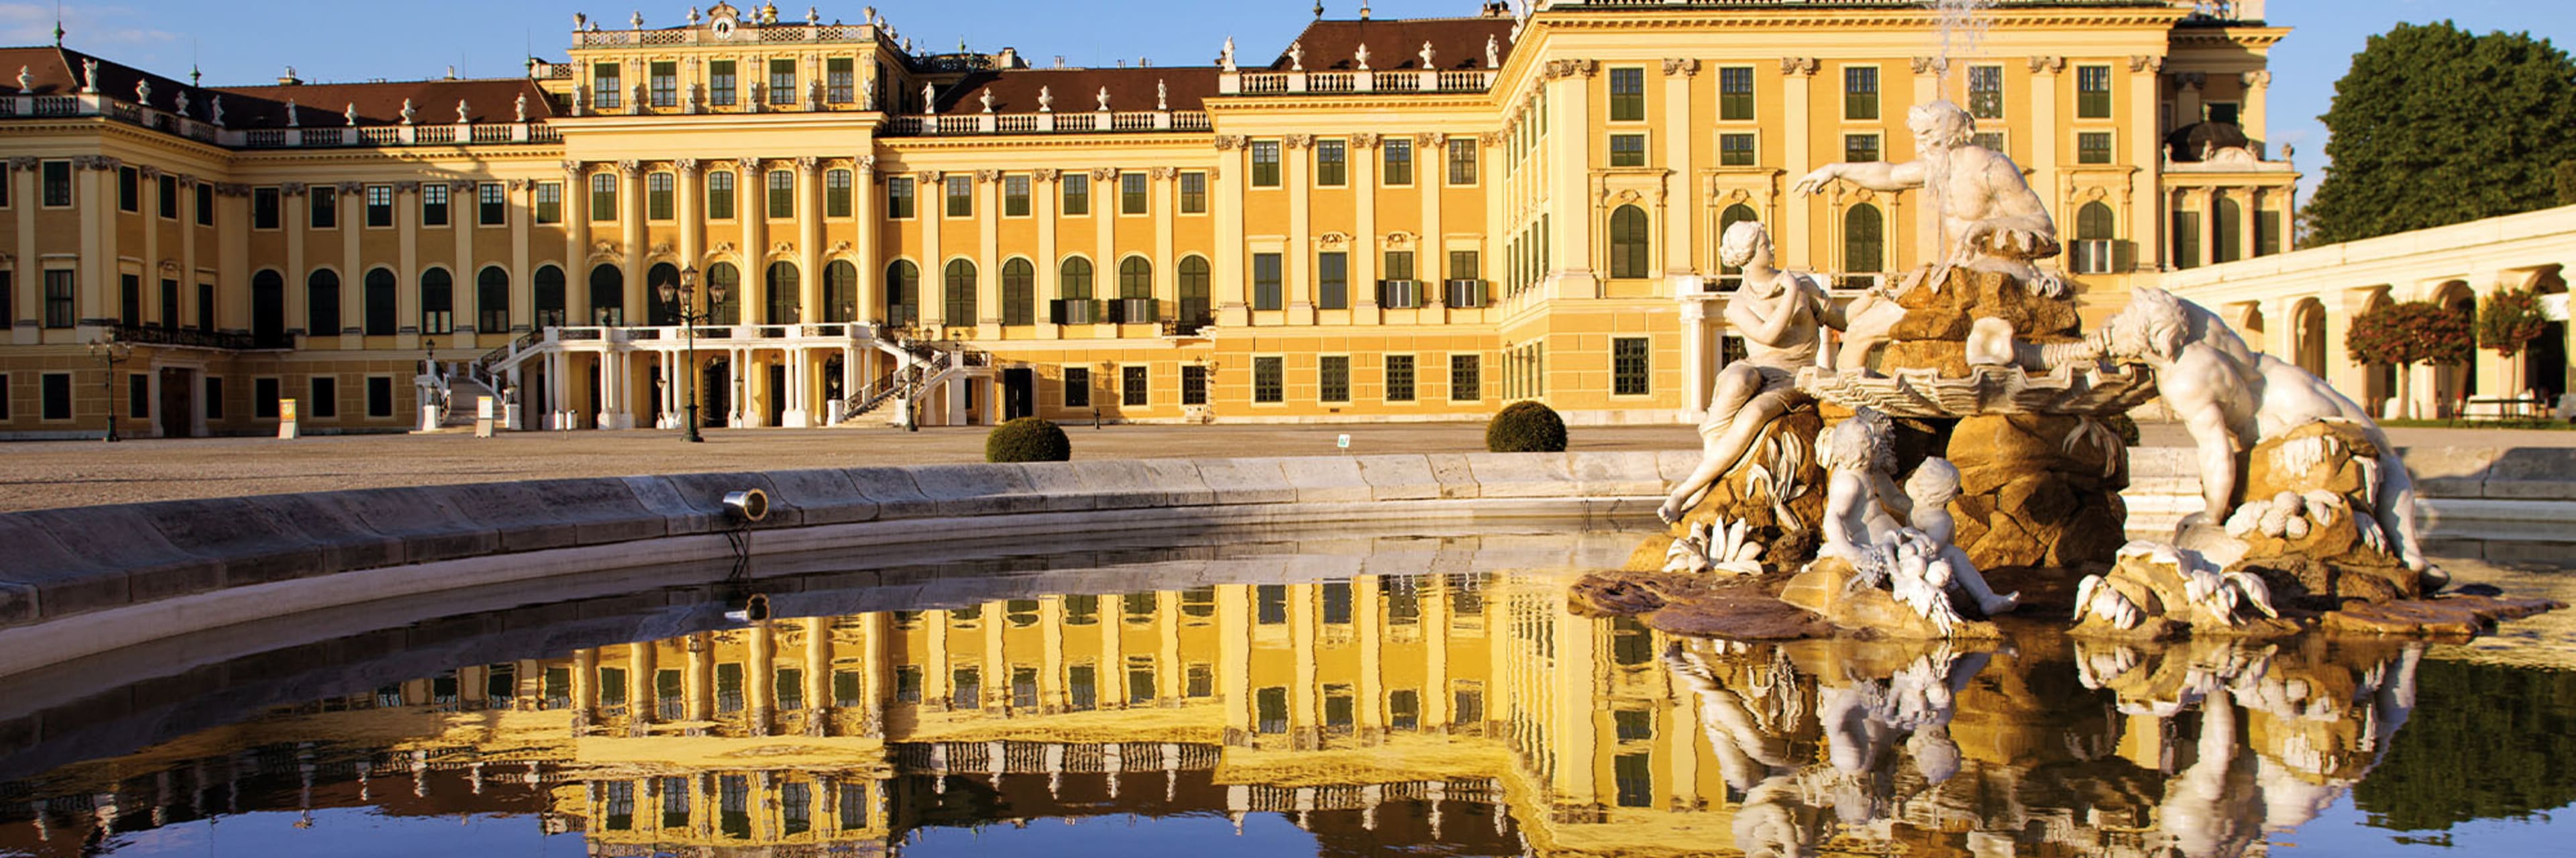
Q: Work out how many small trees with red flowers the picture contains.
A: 2